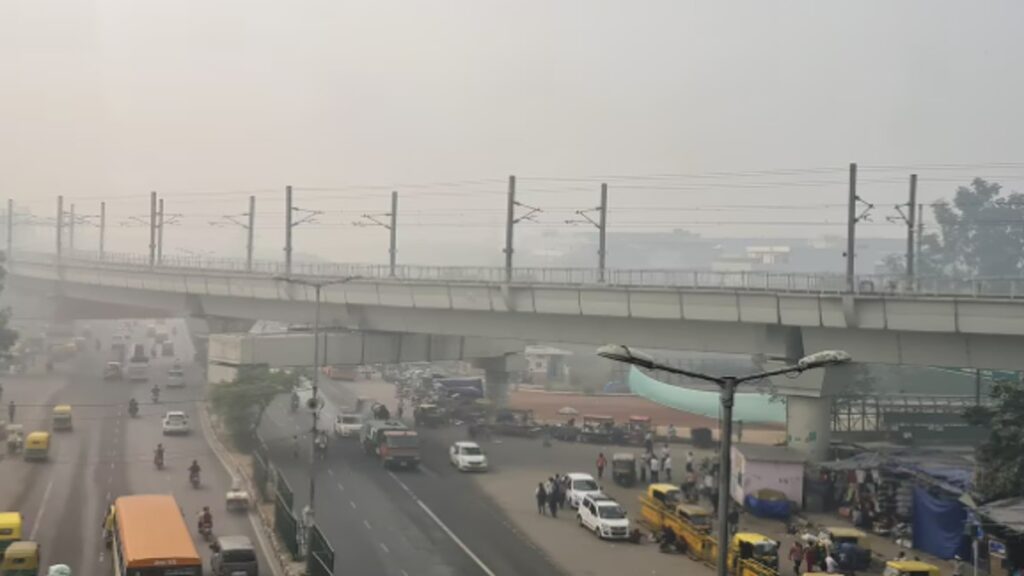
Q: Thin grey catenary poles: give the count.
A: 13